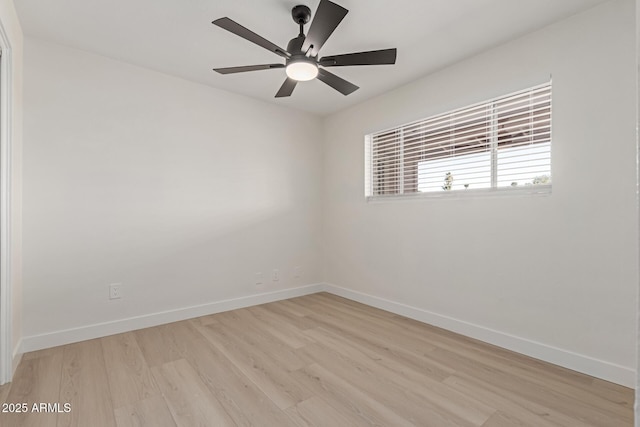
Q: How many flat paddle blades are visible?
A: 6